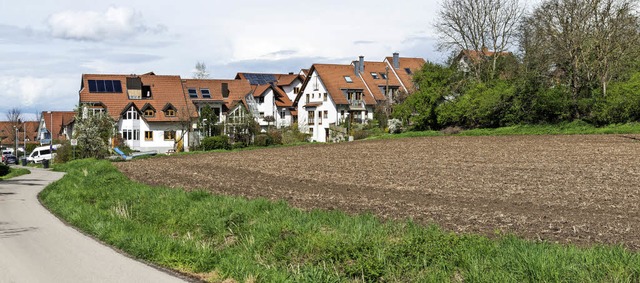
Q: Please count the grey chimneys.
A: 3